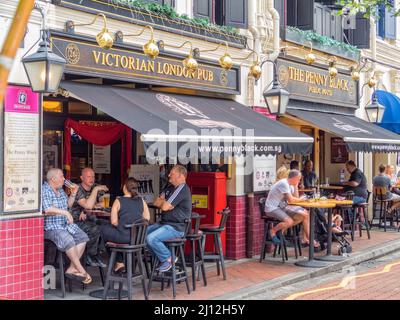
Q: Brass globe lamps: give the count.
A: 9